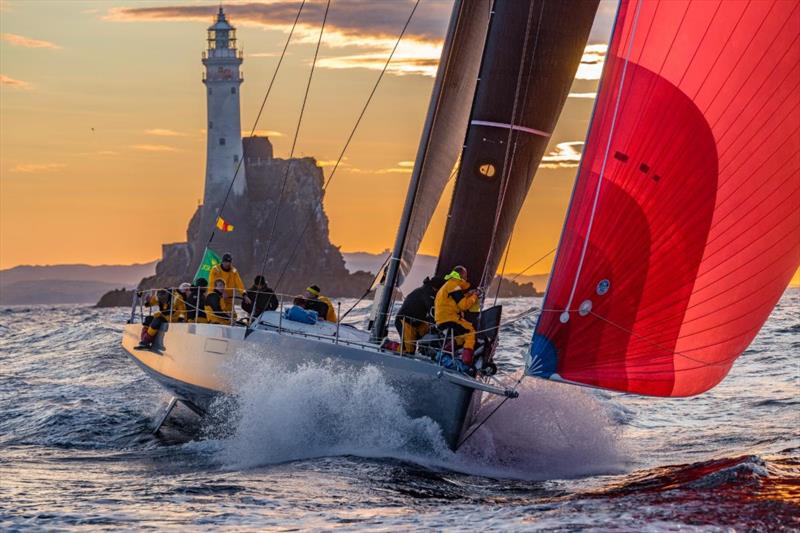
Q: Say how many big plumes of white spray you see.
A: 2